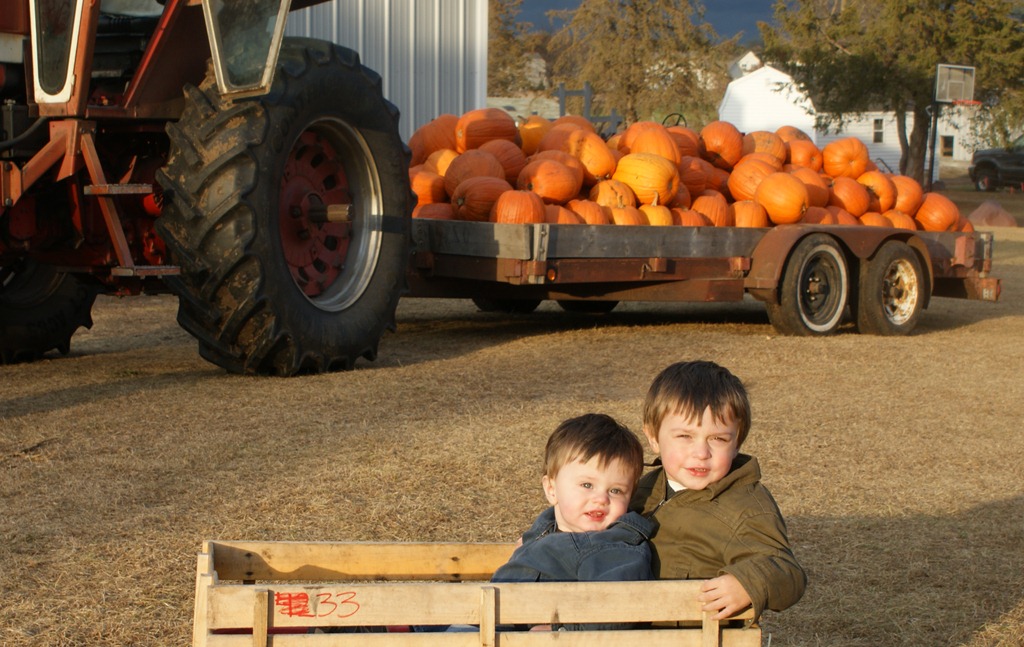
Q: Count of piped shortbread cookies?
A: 0